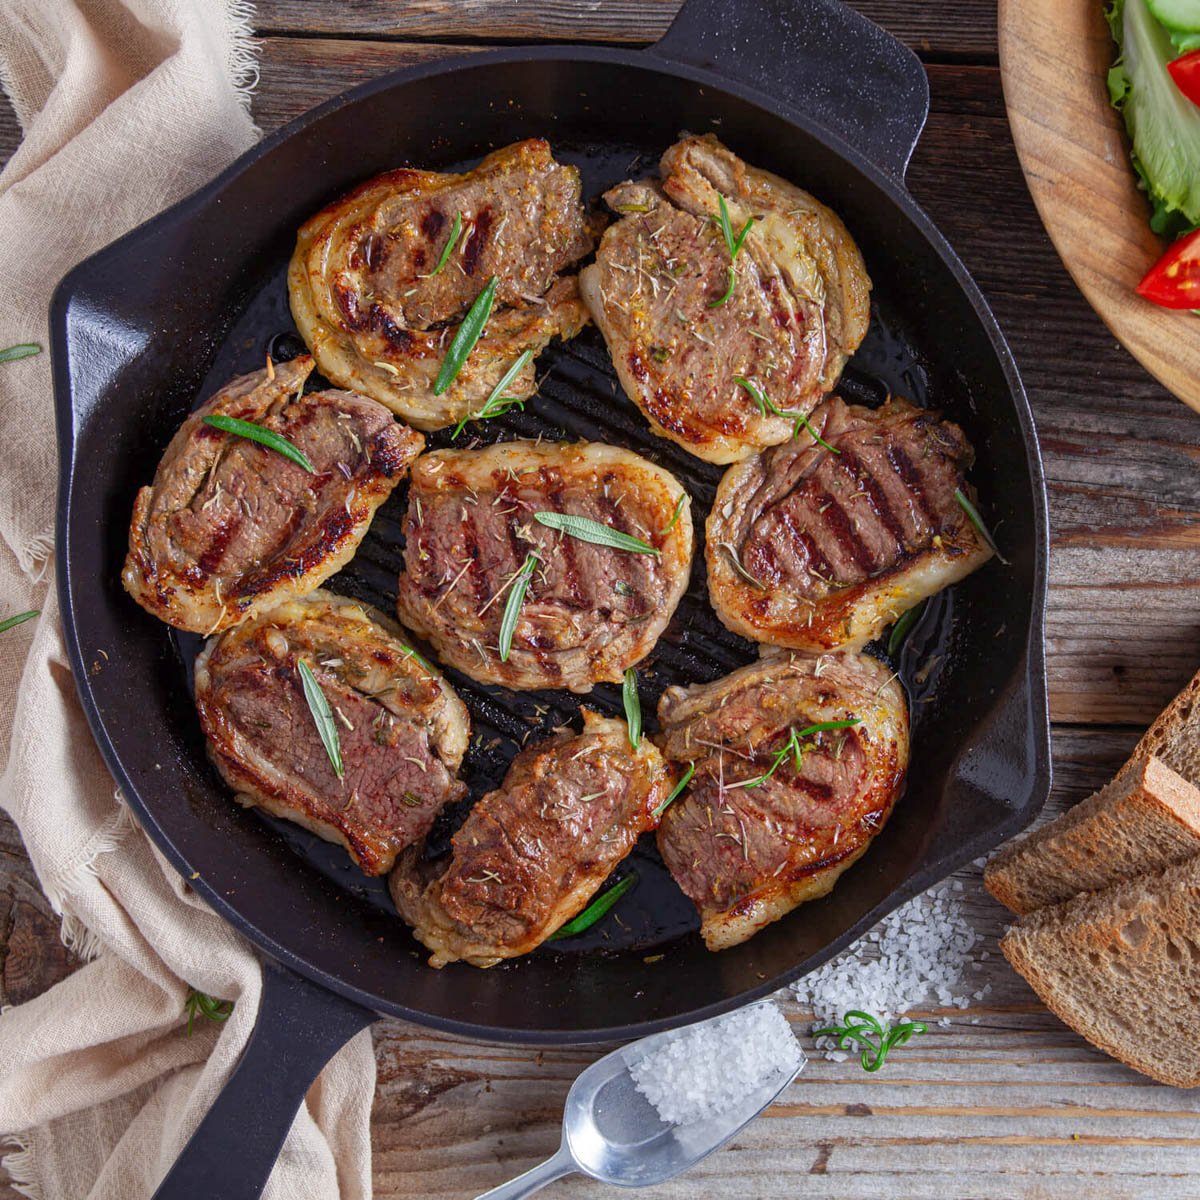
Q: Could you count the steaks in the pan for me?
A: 8